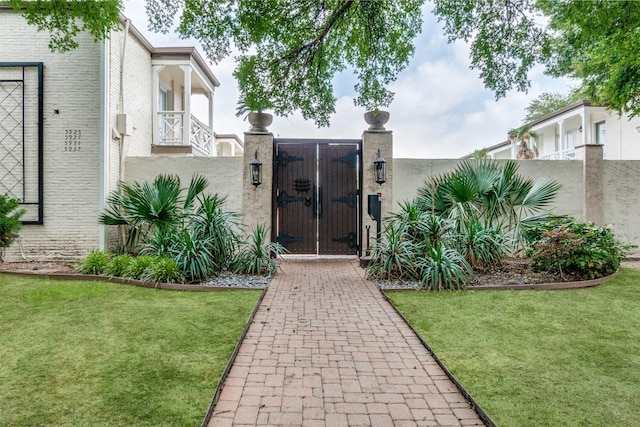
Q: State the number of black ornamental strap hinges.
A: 6